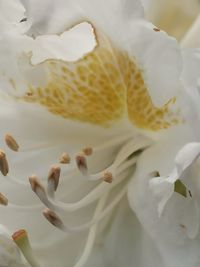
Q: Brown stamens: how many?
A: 10